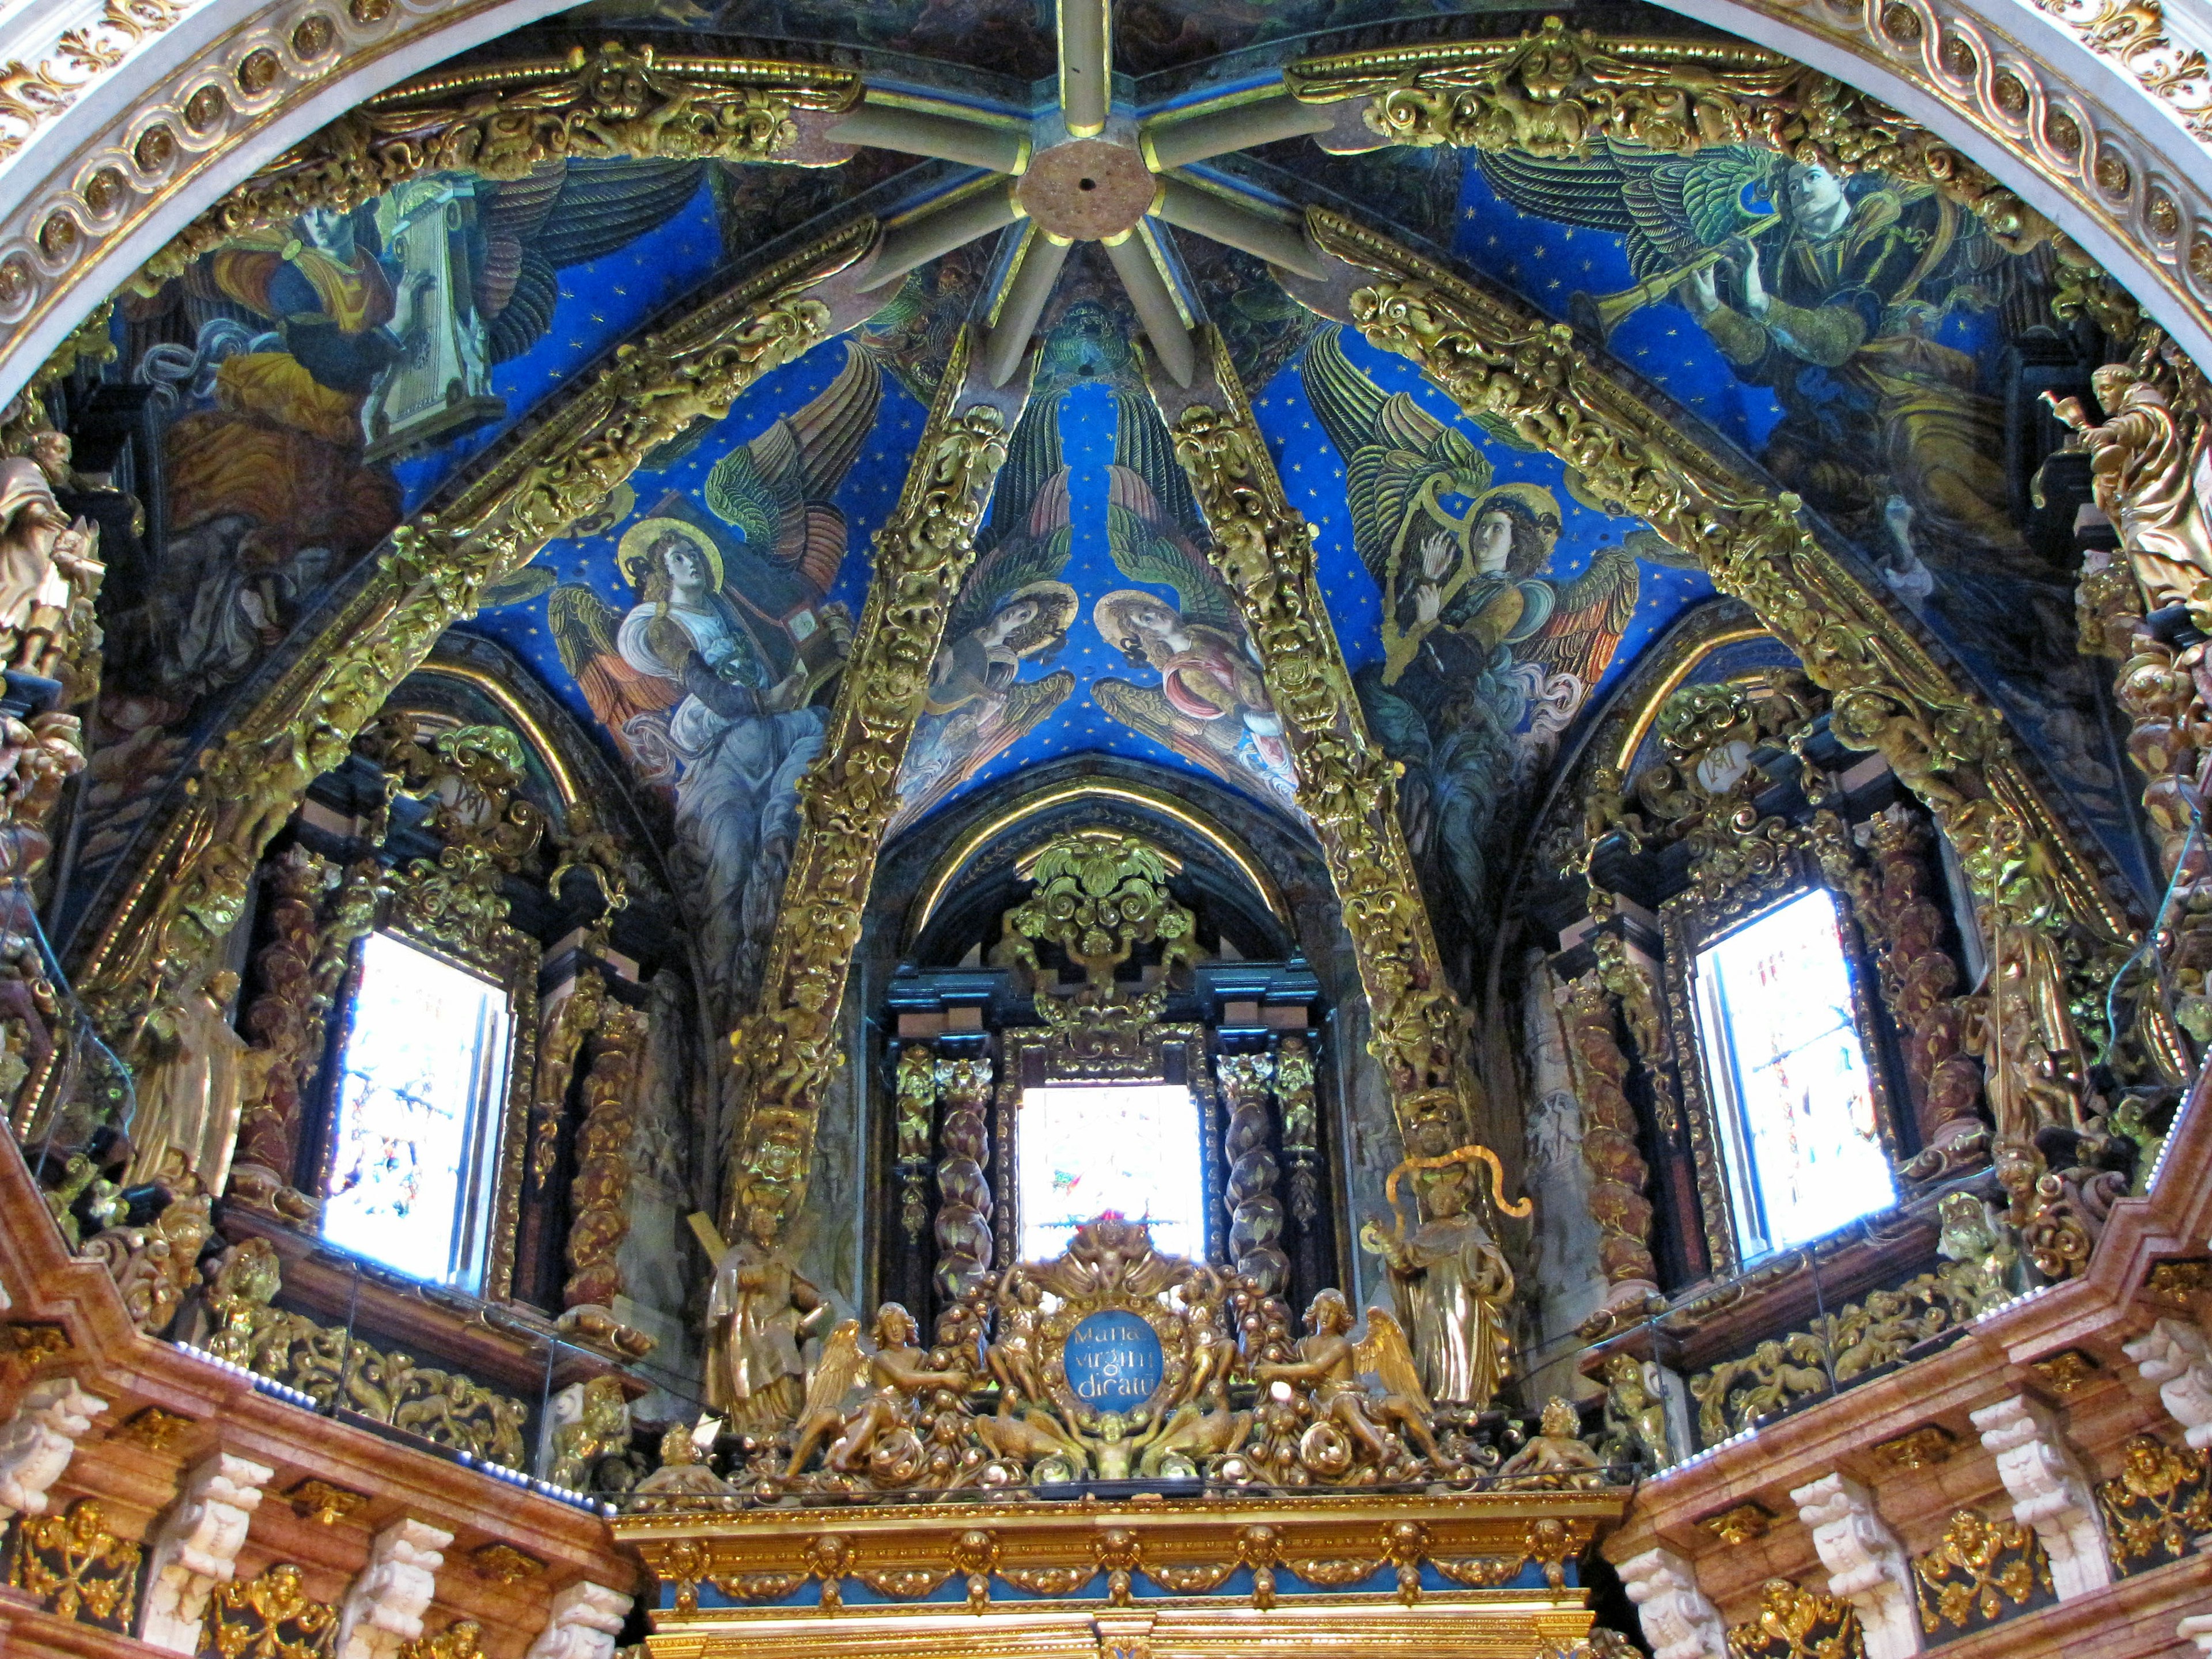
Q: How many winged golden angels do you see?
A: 2